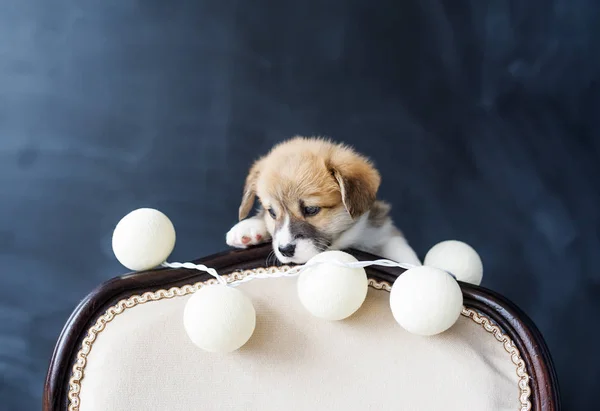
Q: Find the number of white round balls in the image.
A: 5